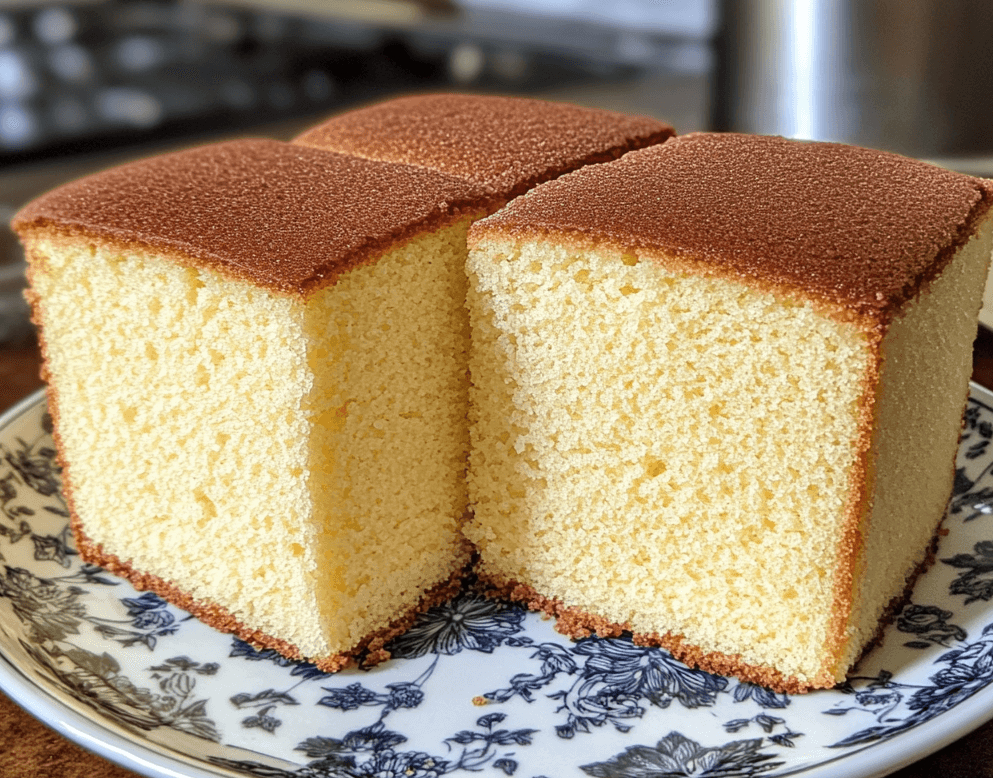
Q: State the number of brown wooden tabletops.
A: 1